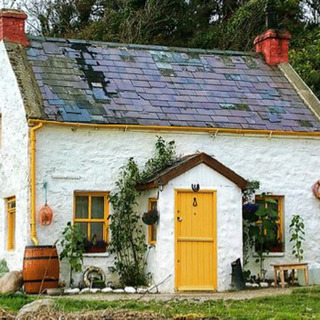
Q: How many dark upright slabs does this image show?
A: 1